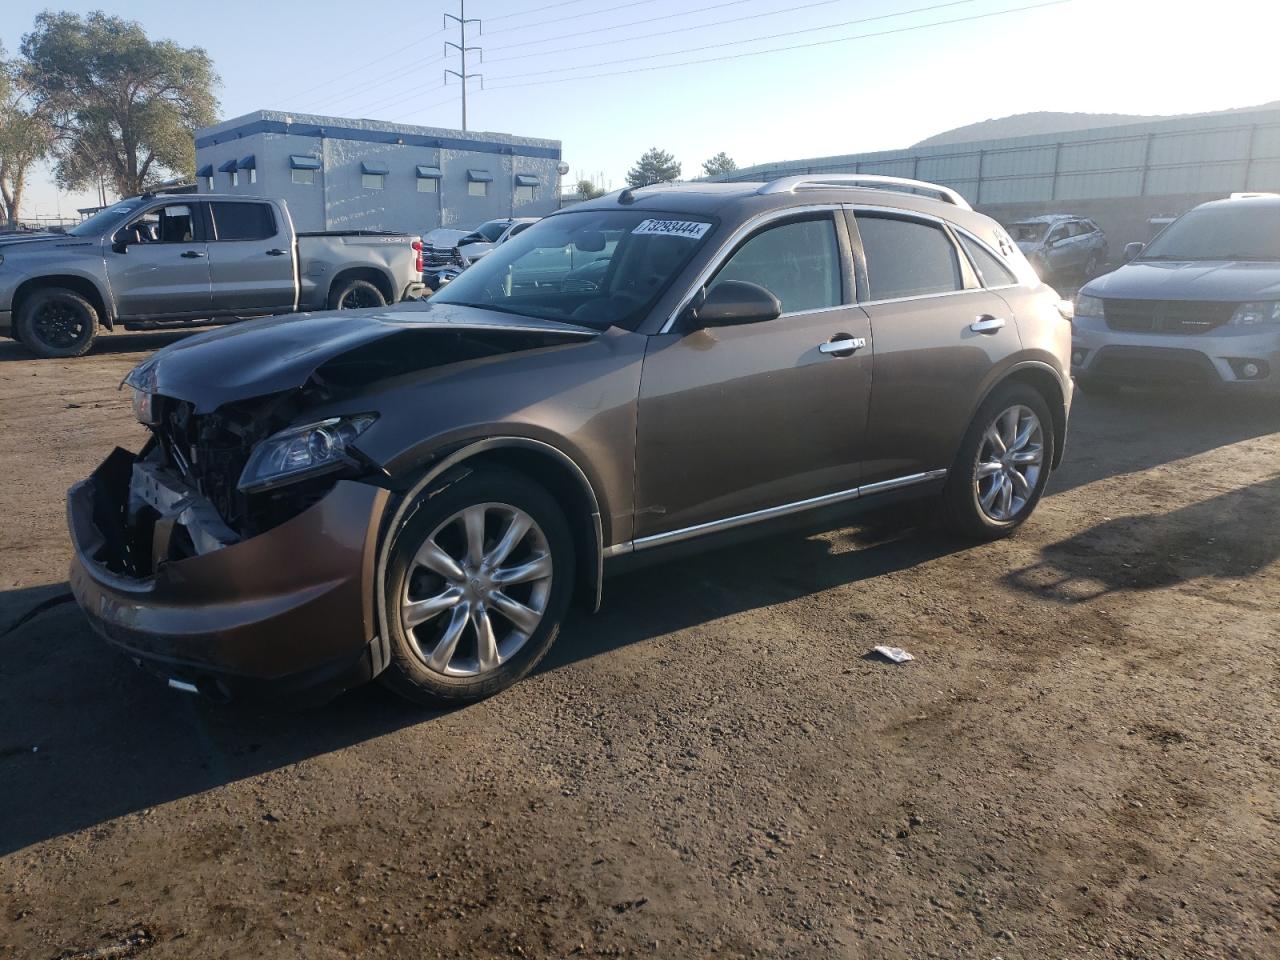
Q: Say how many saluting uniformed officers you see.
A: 0